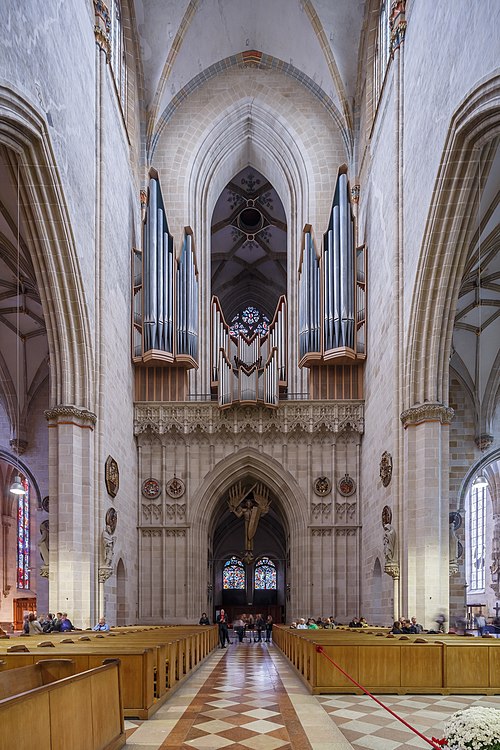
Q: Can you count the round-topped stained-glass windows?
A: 2